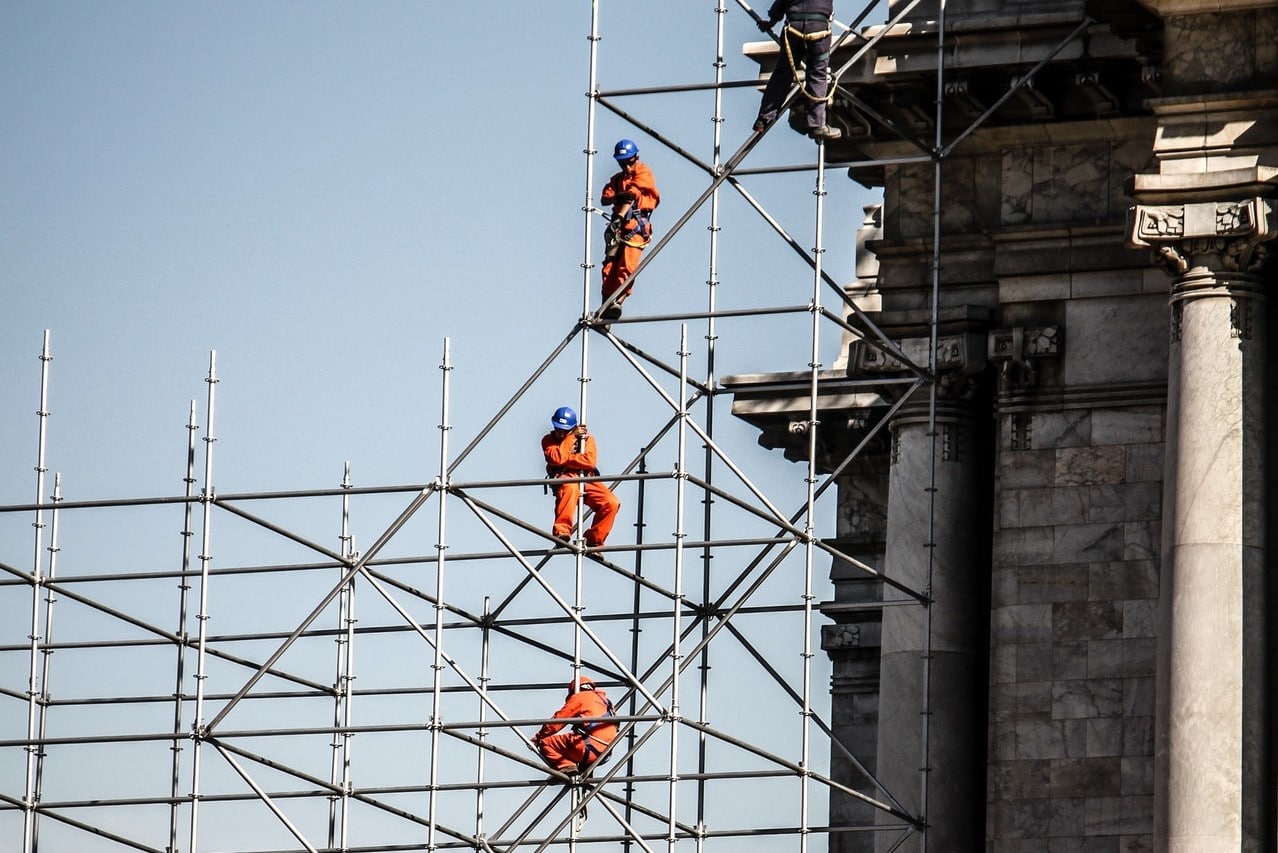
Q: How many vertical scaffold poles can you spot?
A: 14